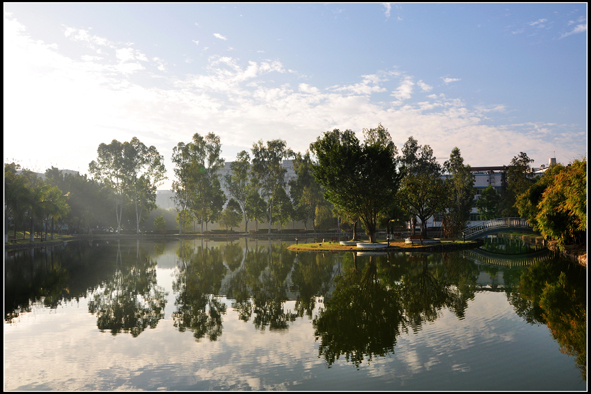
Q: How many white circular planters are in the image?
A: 3